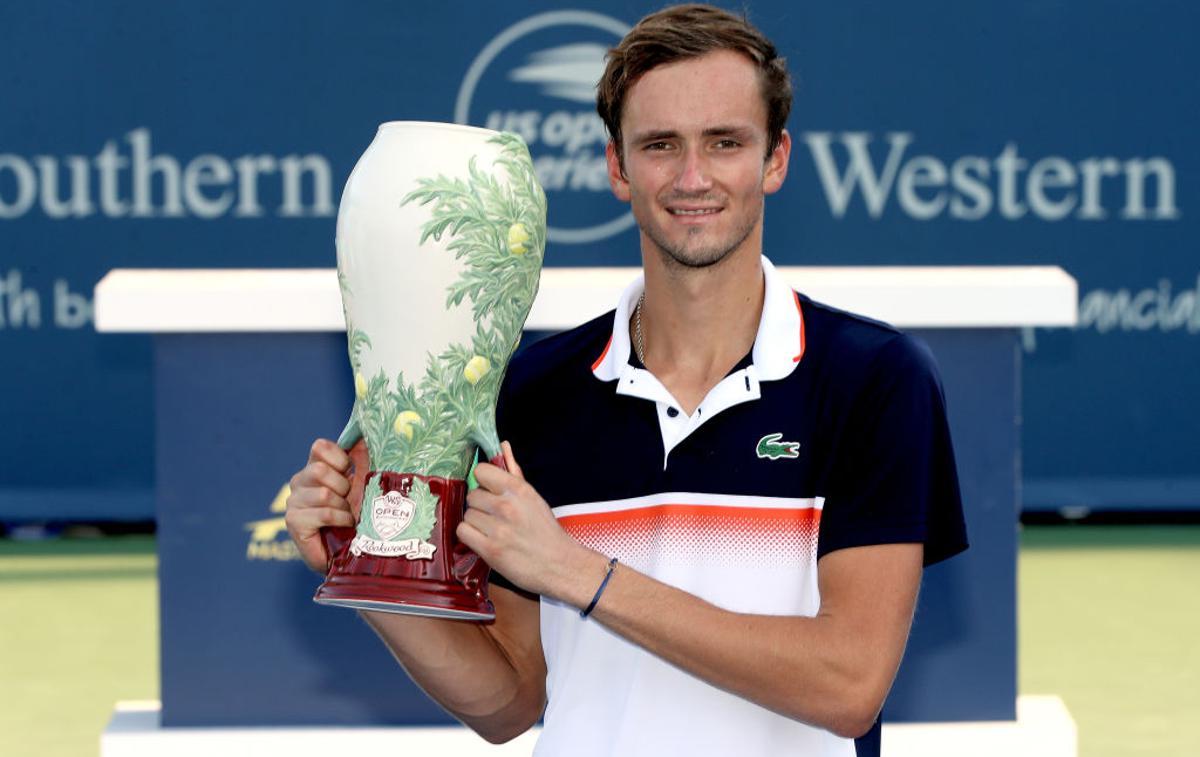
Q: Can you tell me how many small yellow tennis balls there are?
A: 4